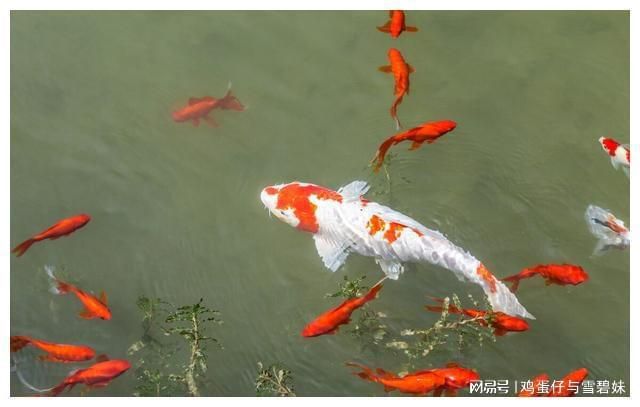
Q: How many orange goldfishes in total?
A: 14